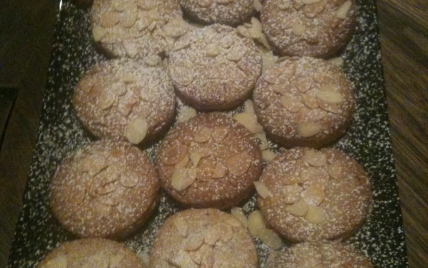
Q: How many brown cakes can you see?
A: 12